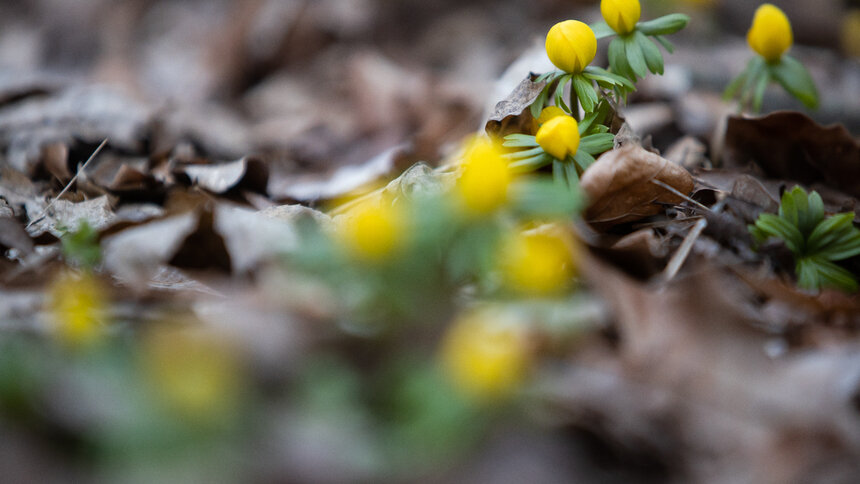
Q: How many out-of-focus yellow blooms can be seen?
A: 6